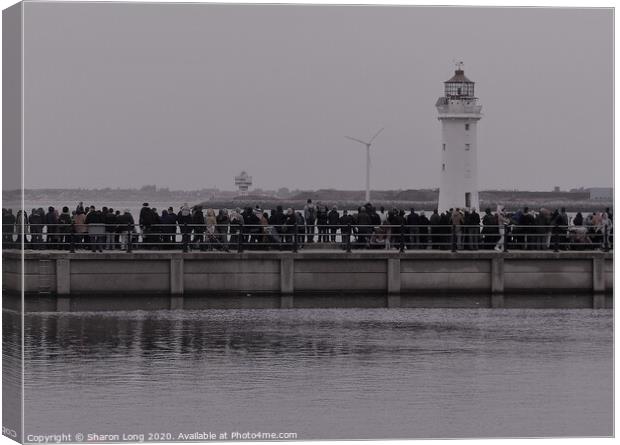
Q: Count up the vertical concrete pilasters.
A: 6